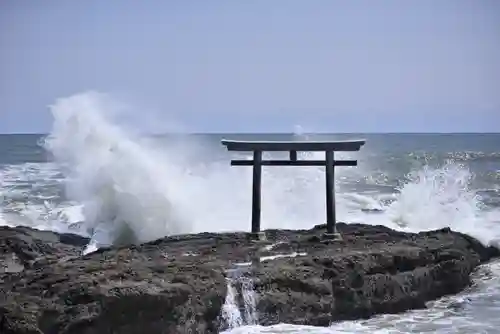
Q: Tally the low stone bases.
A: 2